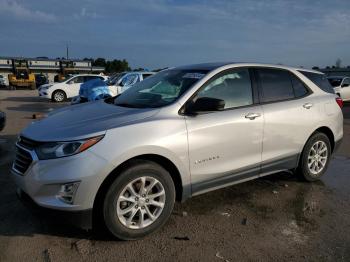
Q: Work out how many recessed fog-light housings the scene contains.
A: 1